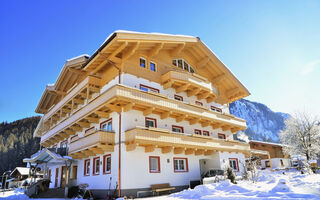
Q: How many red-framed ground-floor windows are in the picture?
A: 6